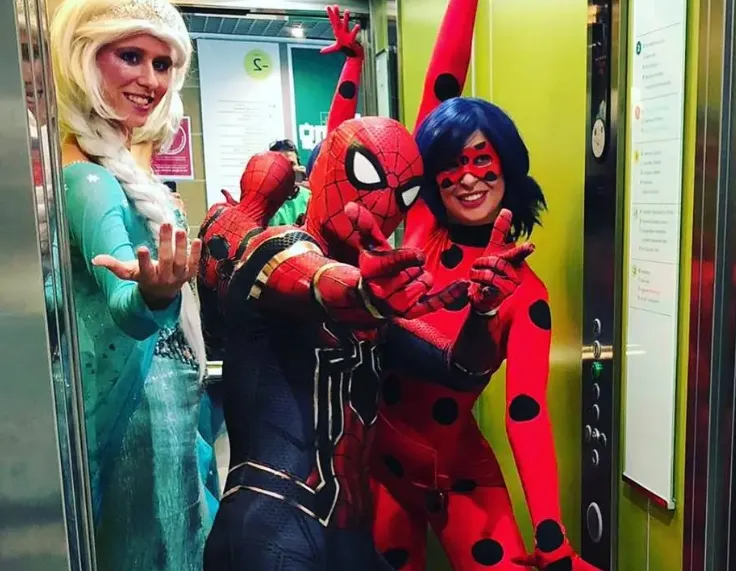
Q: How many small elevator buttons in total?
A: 9